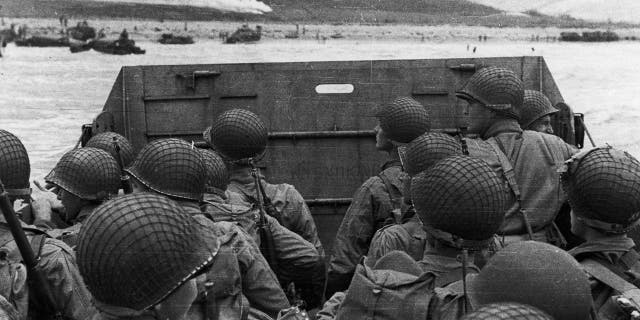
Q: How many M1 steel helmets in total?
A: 15